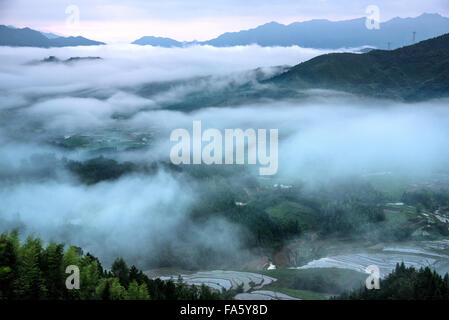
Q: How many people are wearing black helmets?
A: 0